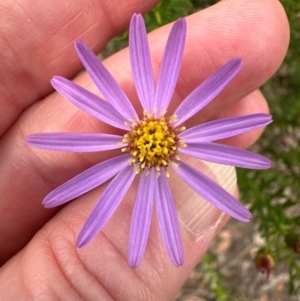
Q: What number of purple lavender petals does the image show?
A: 13